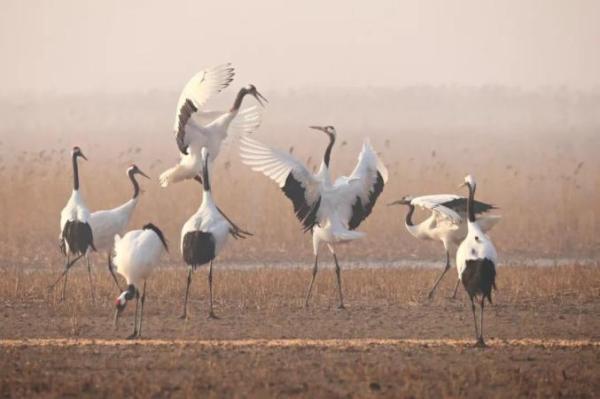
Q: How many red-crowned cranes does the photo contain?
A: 8